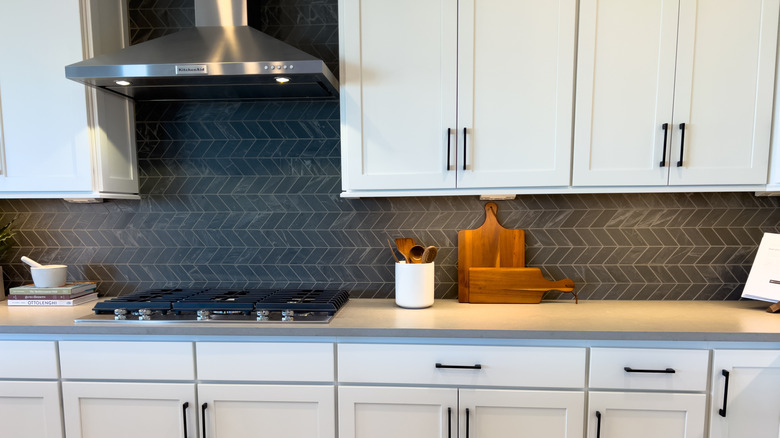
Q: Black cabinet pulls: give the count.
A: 12